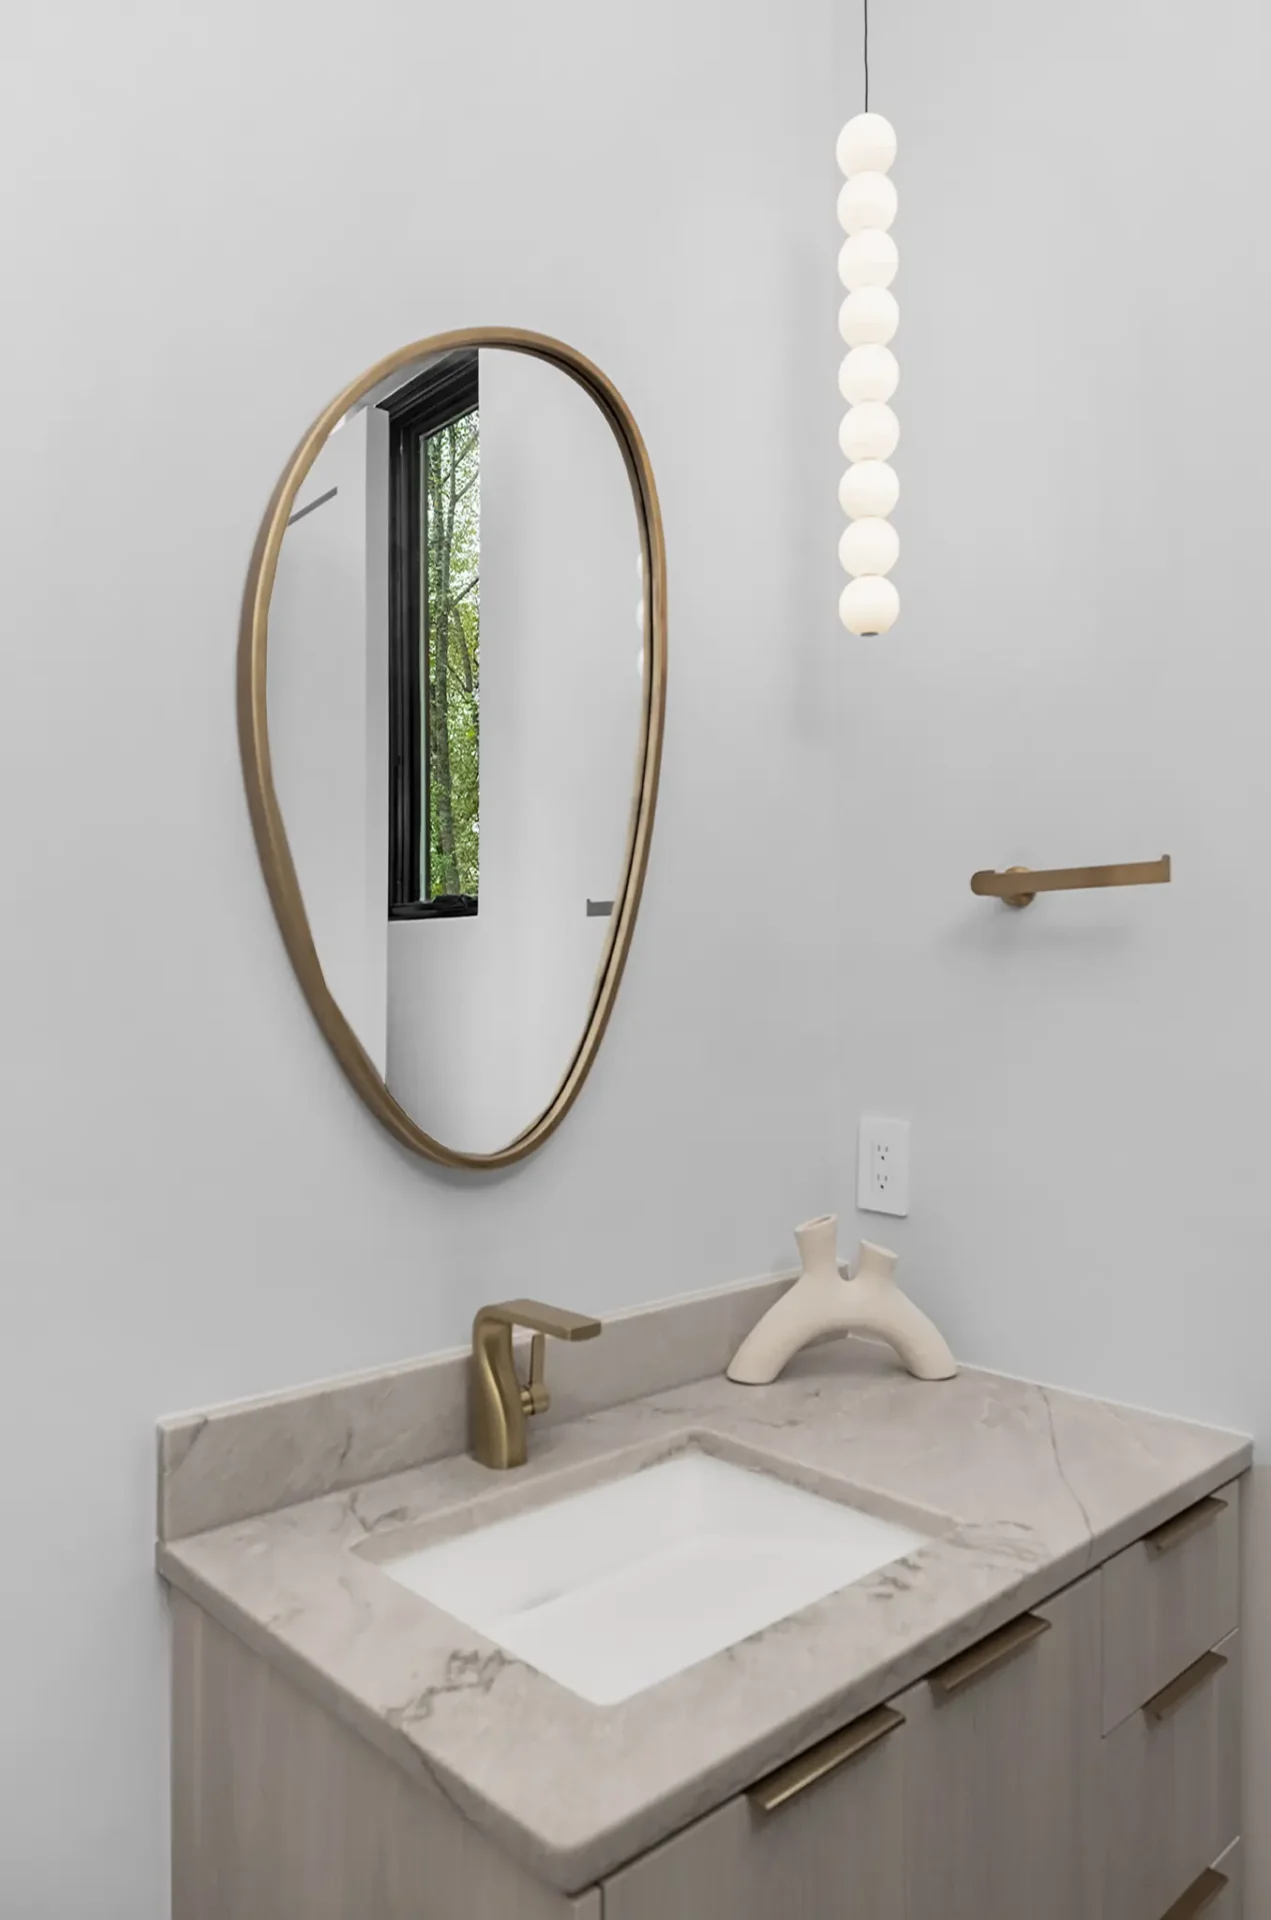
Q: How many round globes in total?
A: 9